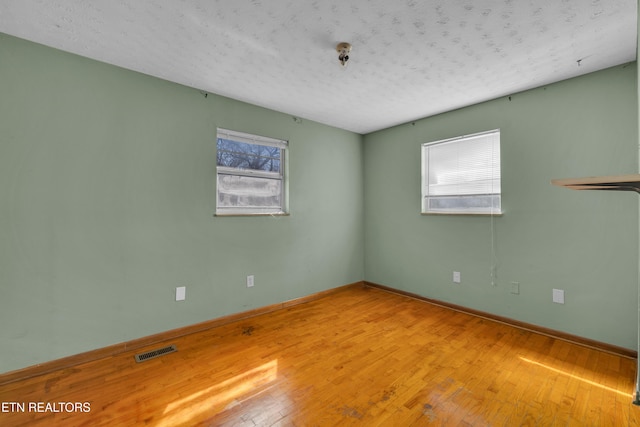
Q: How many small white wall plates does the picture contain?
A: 4